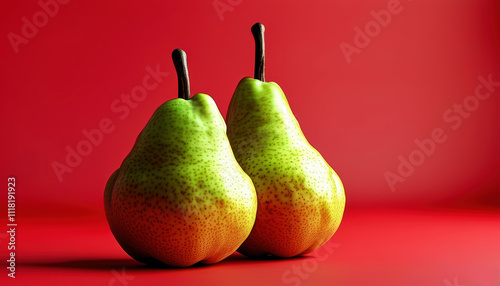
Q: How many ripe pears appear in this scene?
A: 2